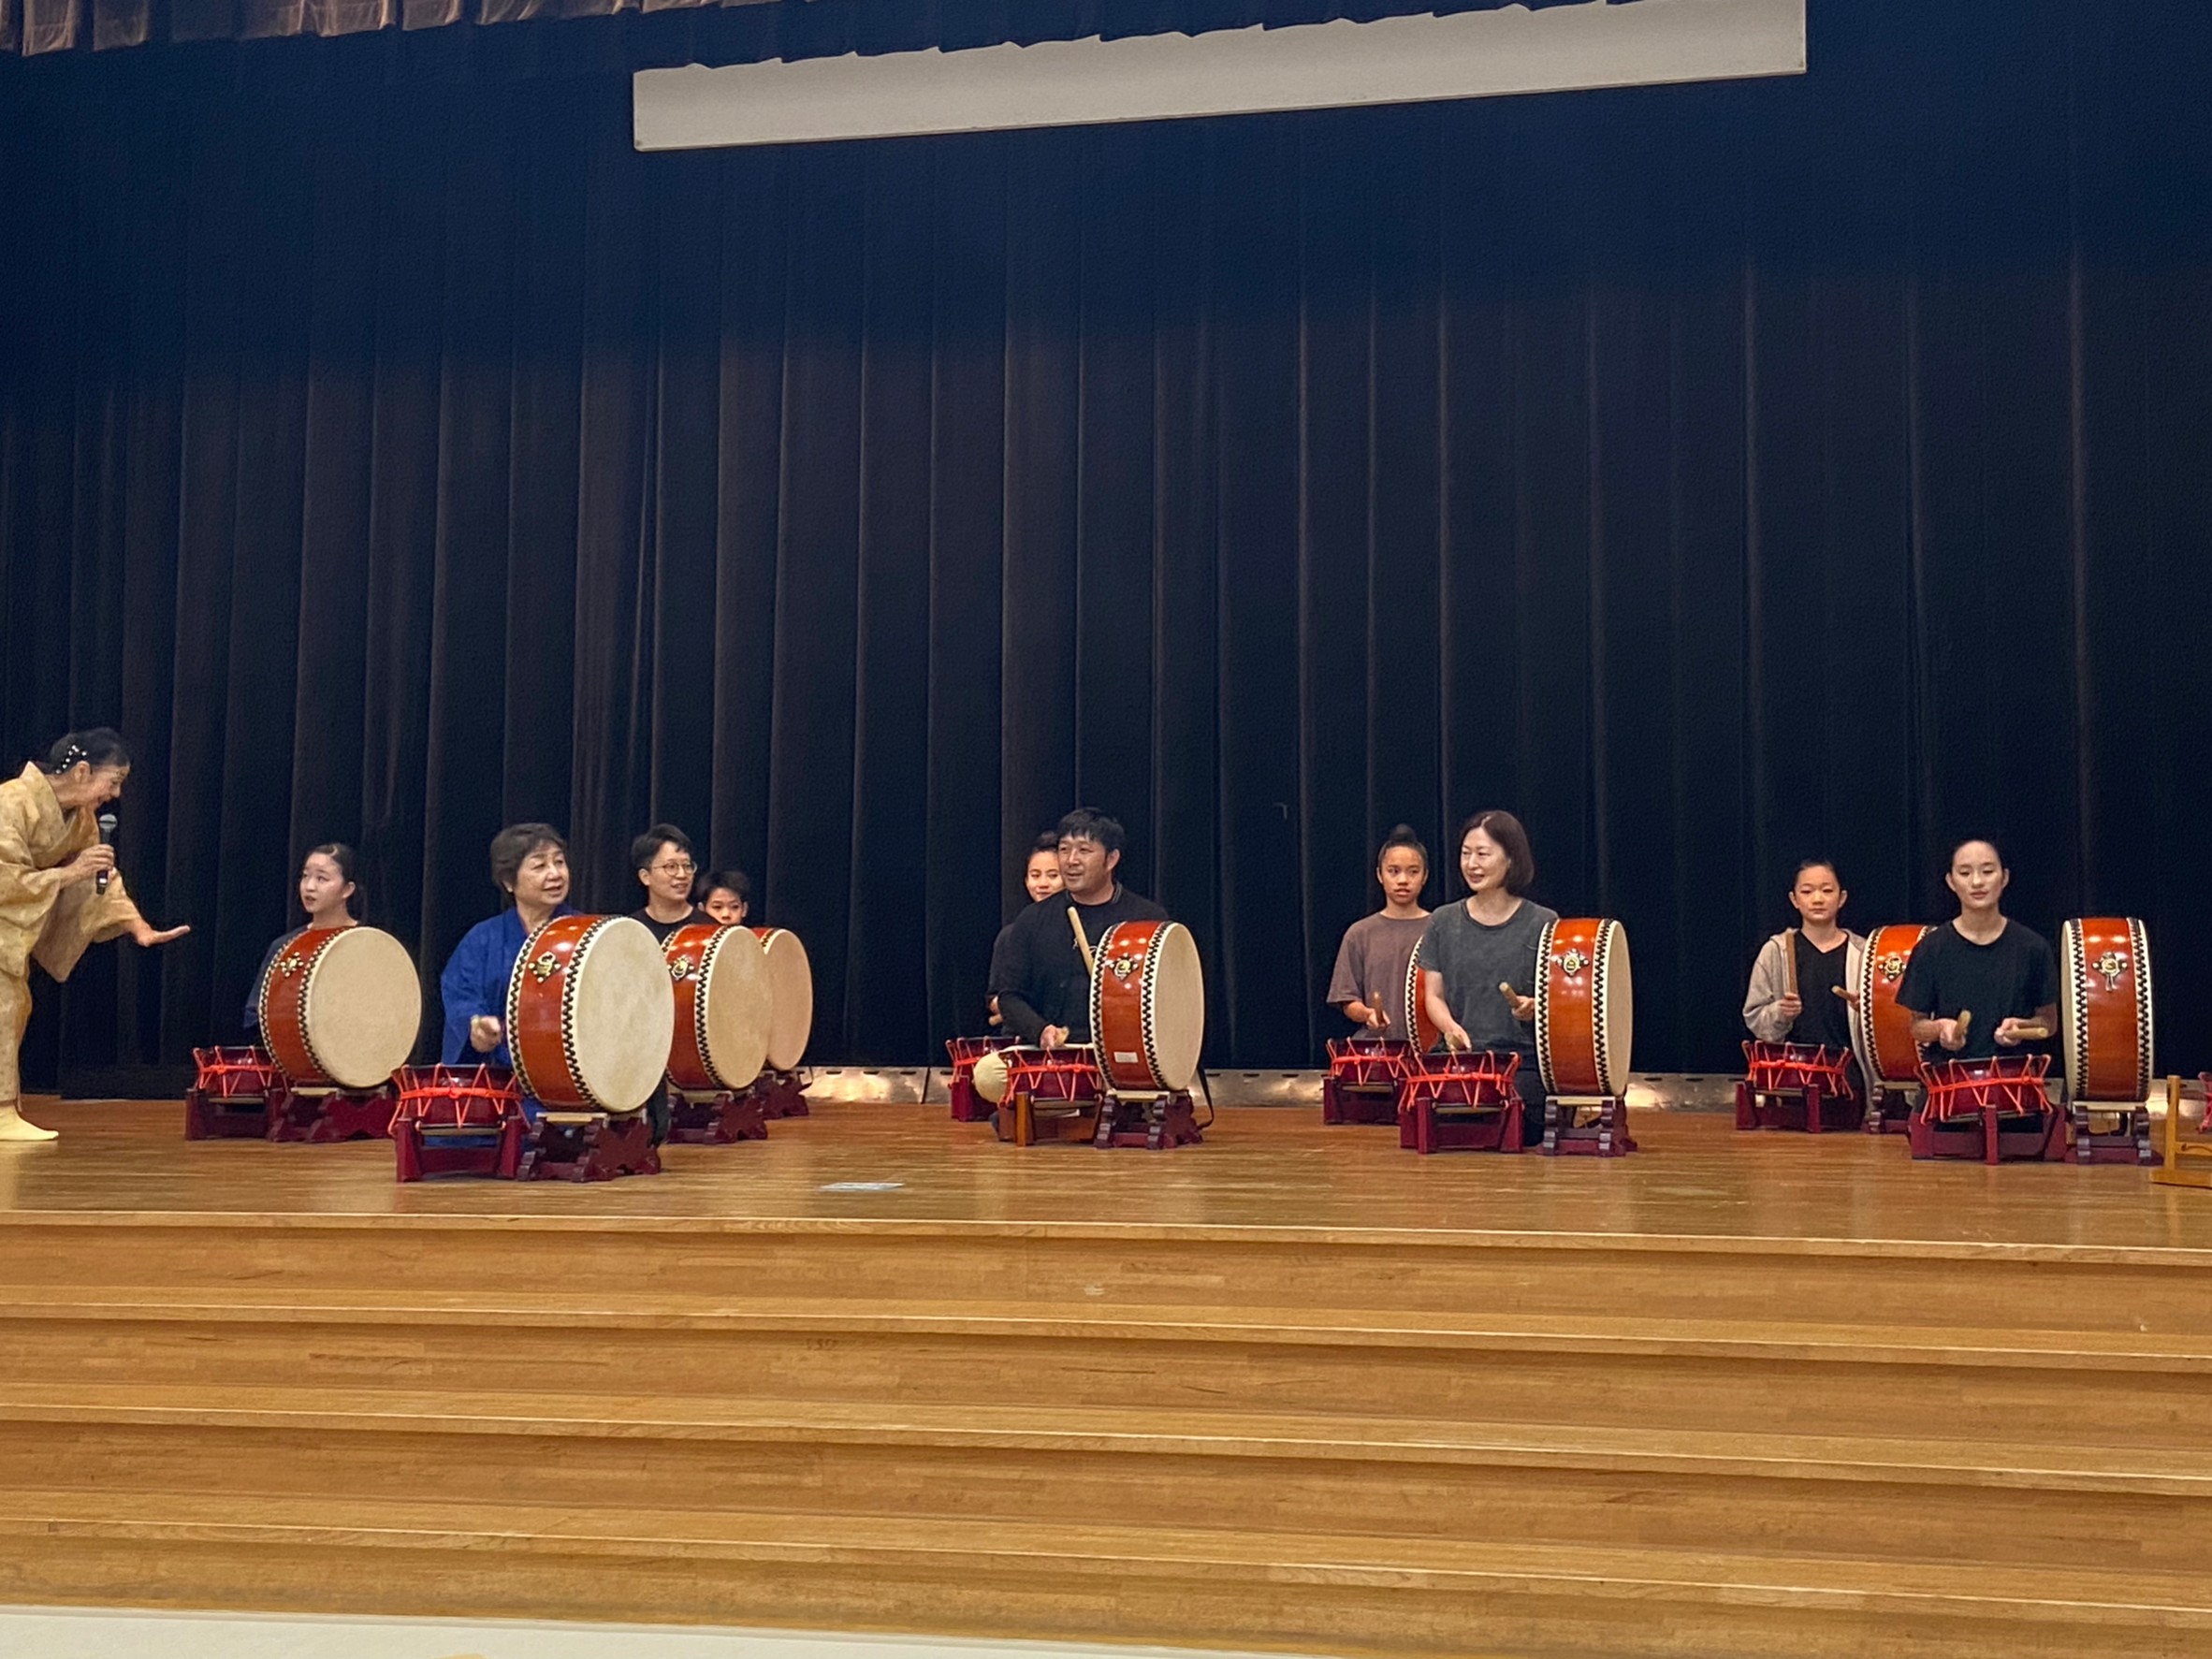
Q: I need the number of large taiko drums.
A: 9